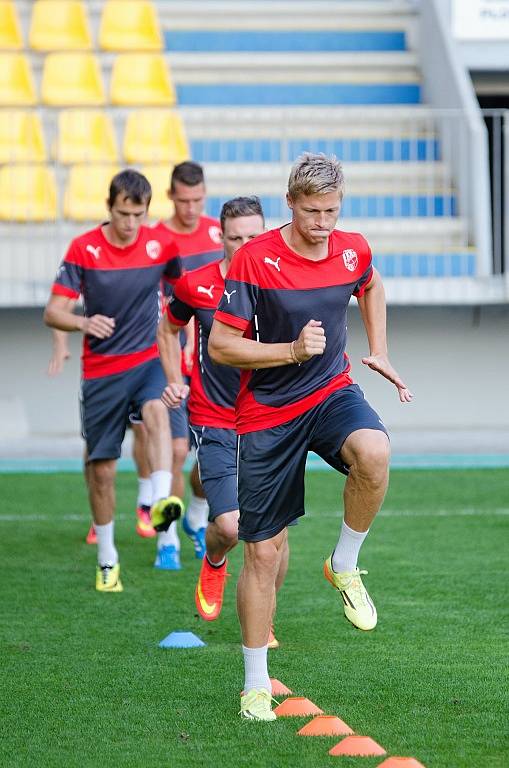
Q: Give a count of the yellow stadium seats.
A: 12